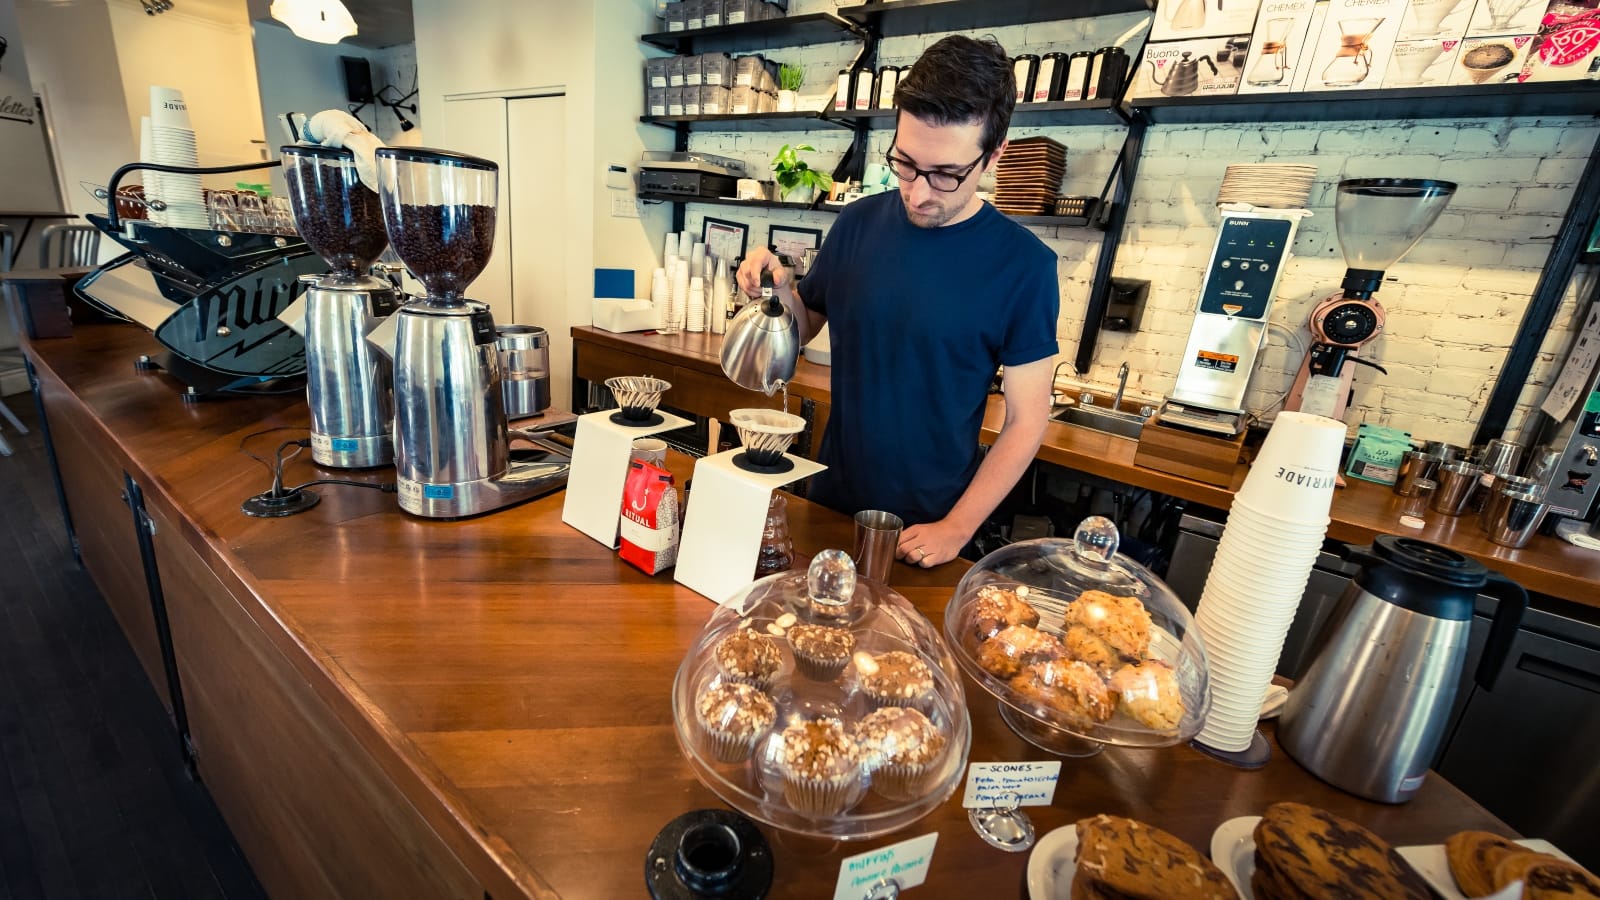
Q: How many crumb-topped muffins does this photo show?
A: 6